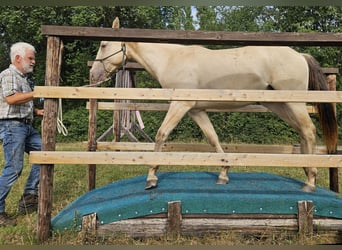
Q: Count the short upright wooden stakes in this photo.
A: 3